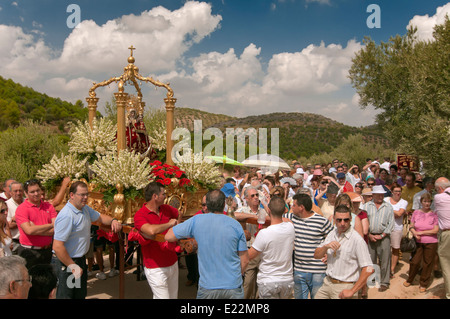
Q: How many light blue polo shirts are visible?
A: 1